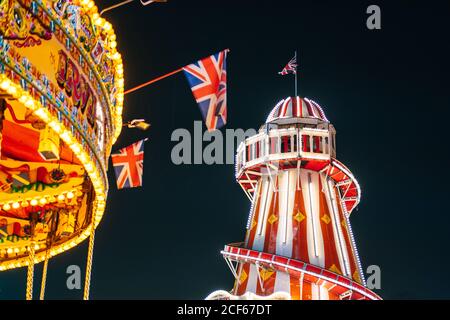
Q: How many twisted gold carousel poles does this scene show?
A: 3